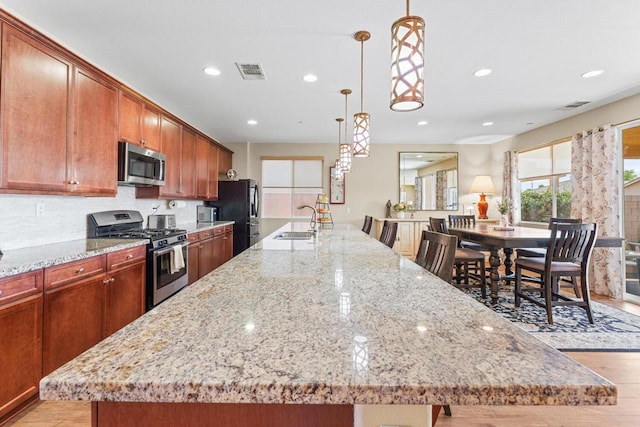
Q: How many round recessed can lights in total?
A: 7